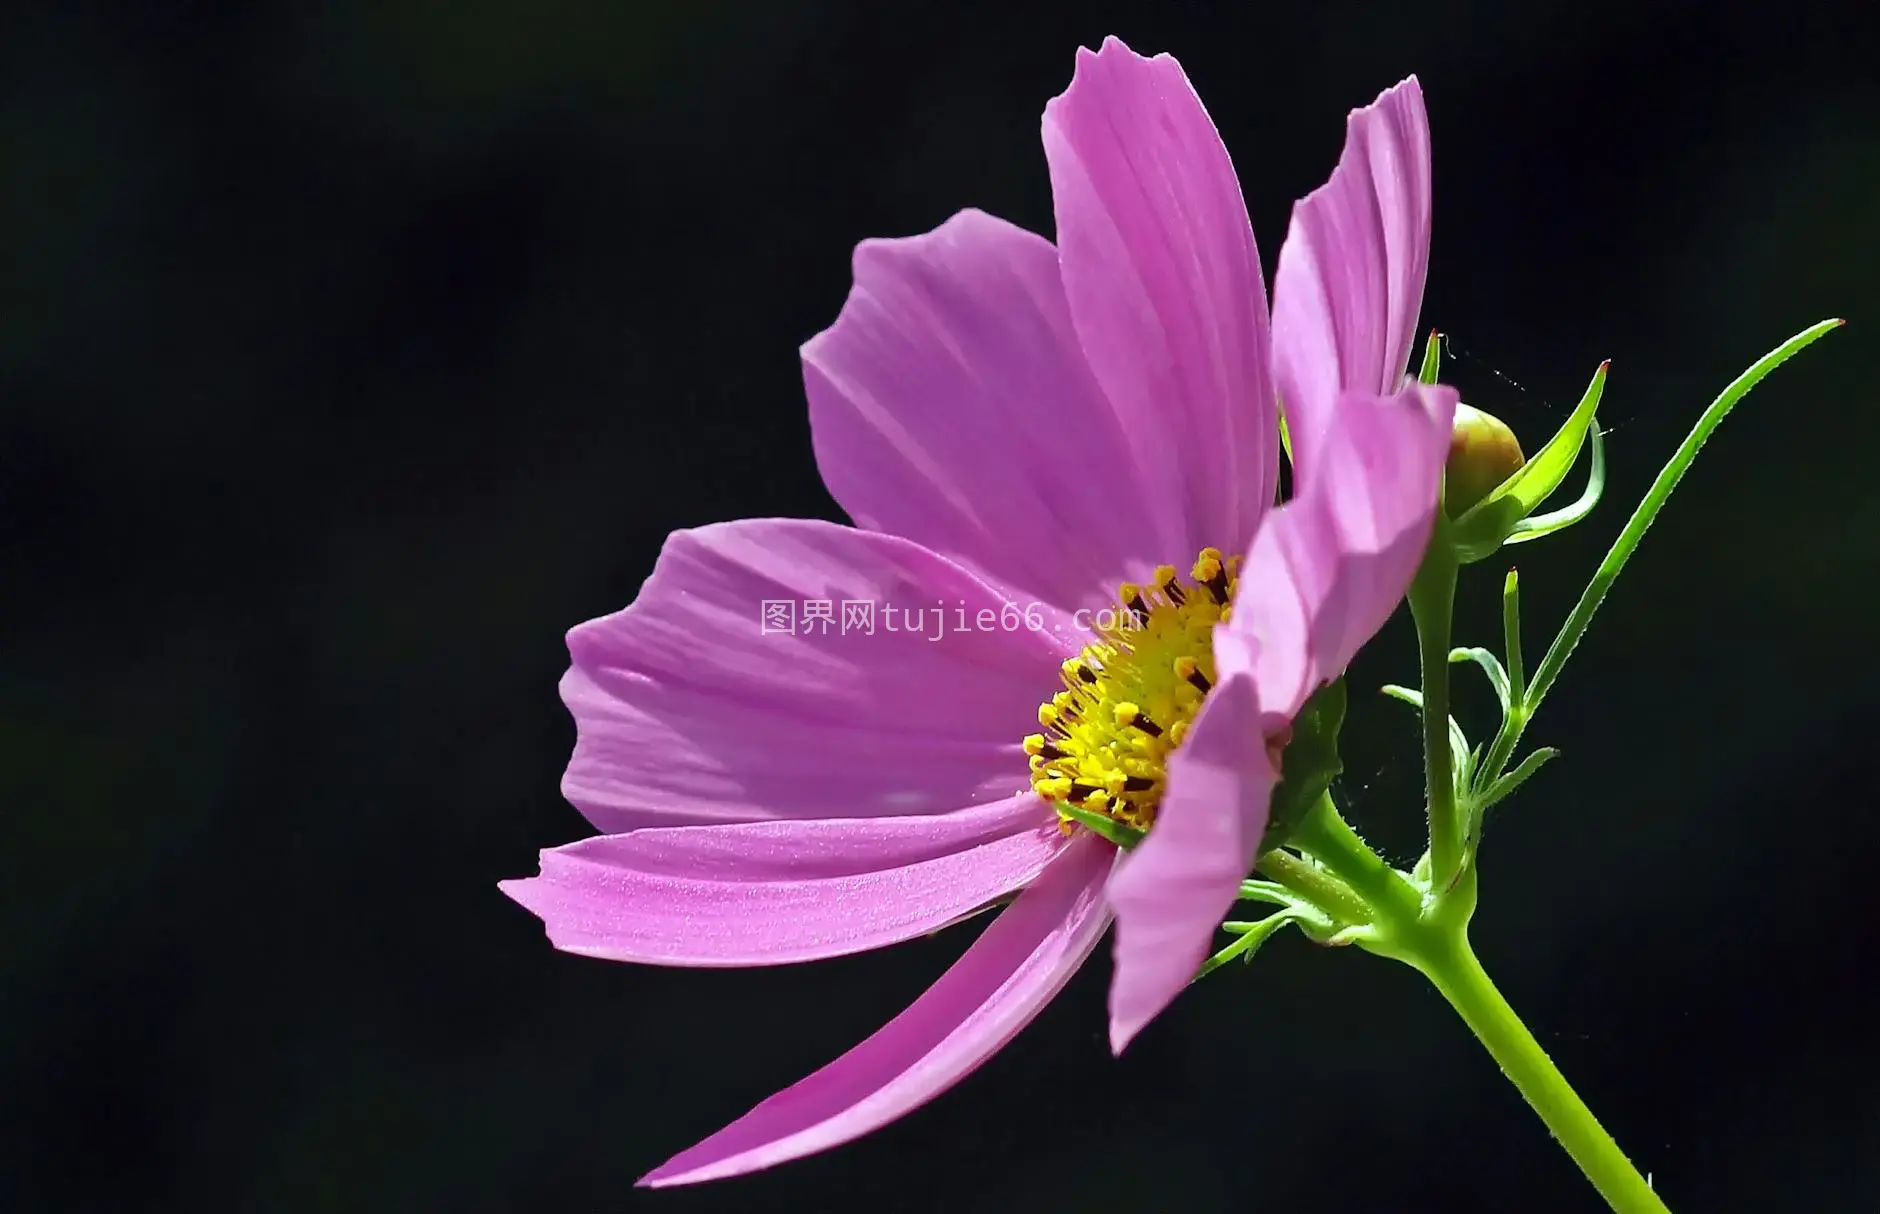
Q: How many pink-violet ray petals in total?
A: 8